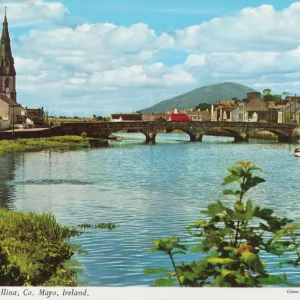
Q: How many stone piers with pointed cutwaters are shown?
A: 3